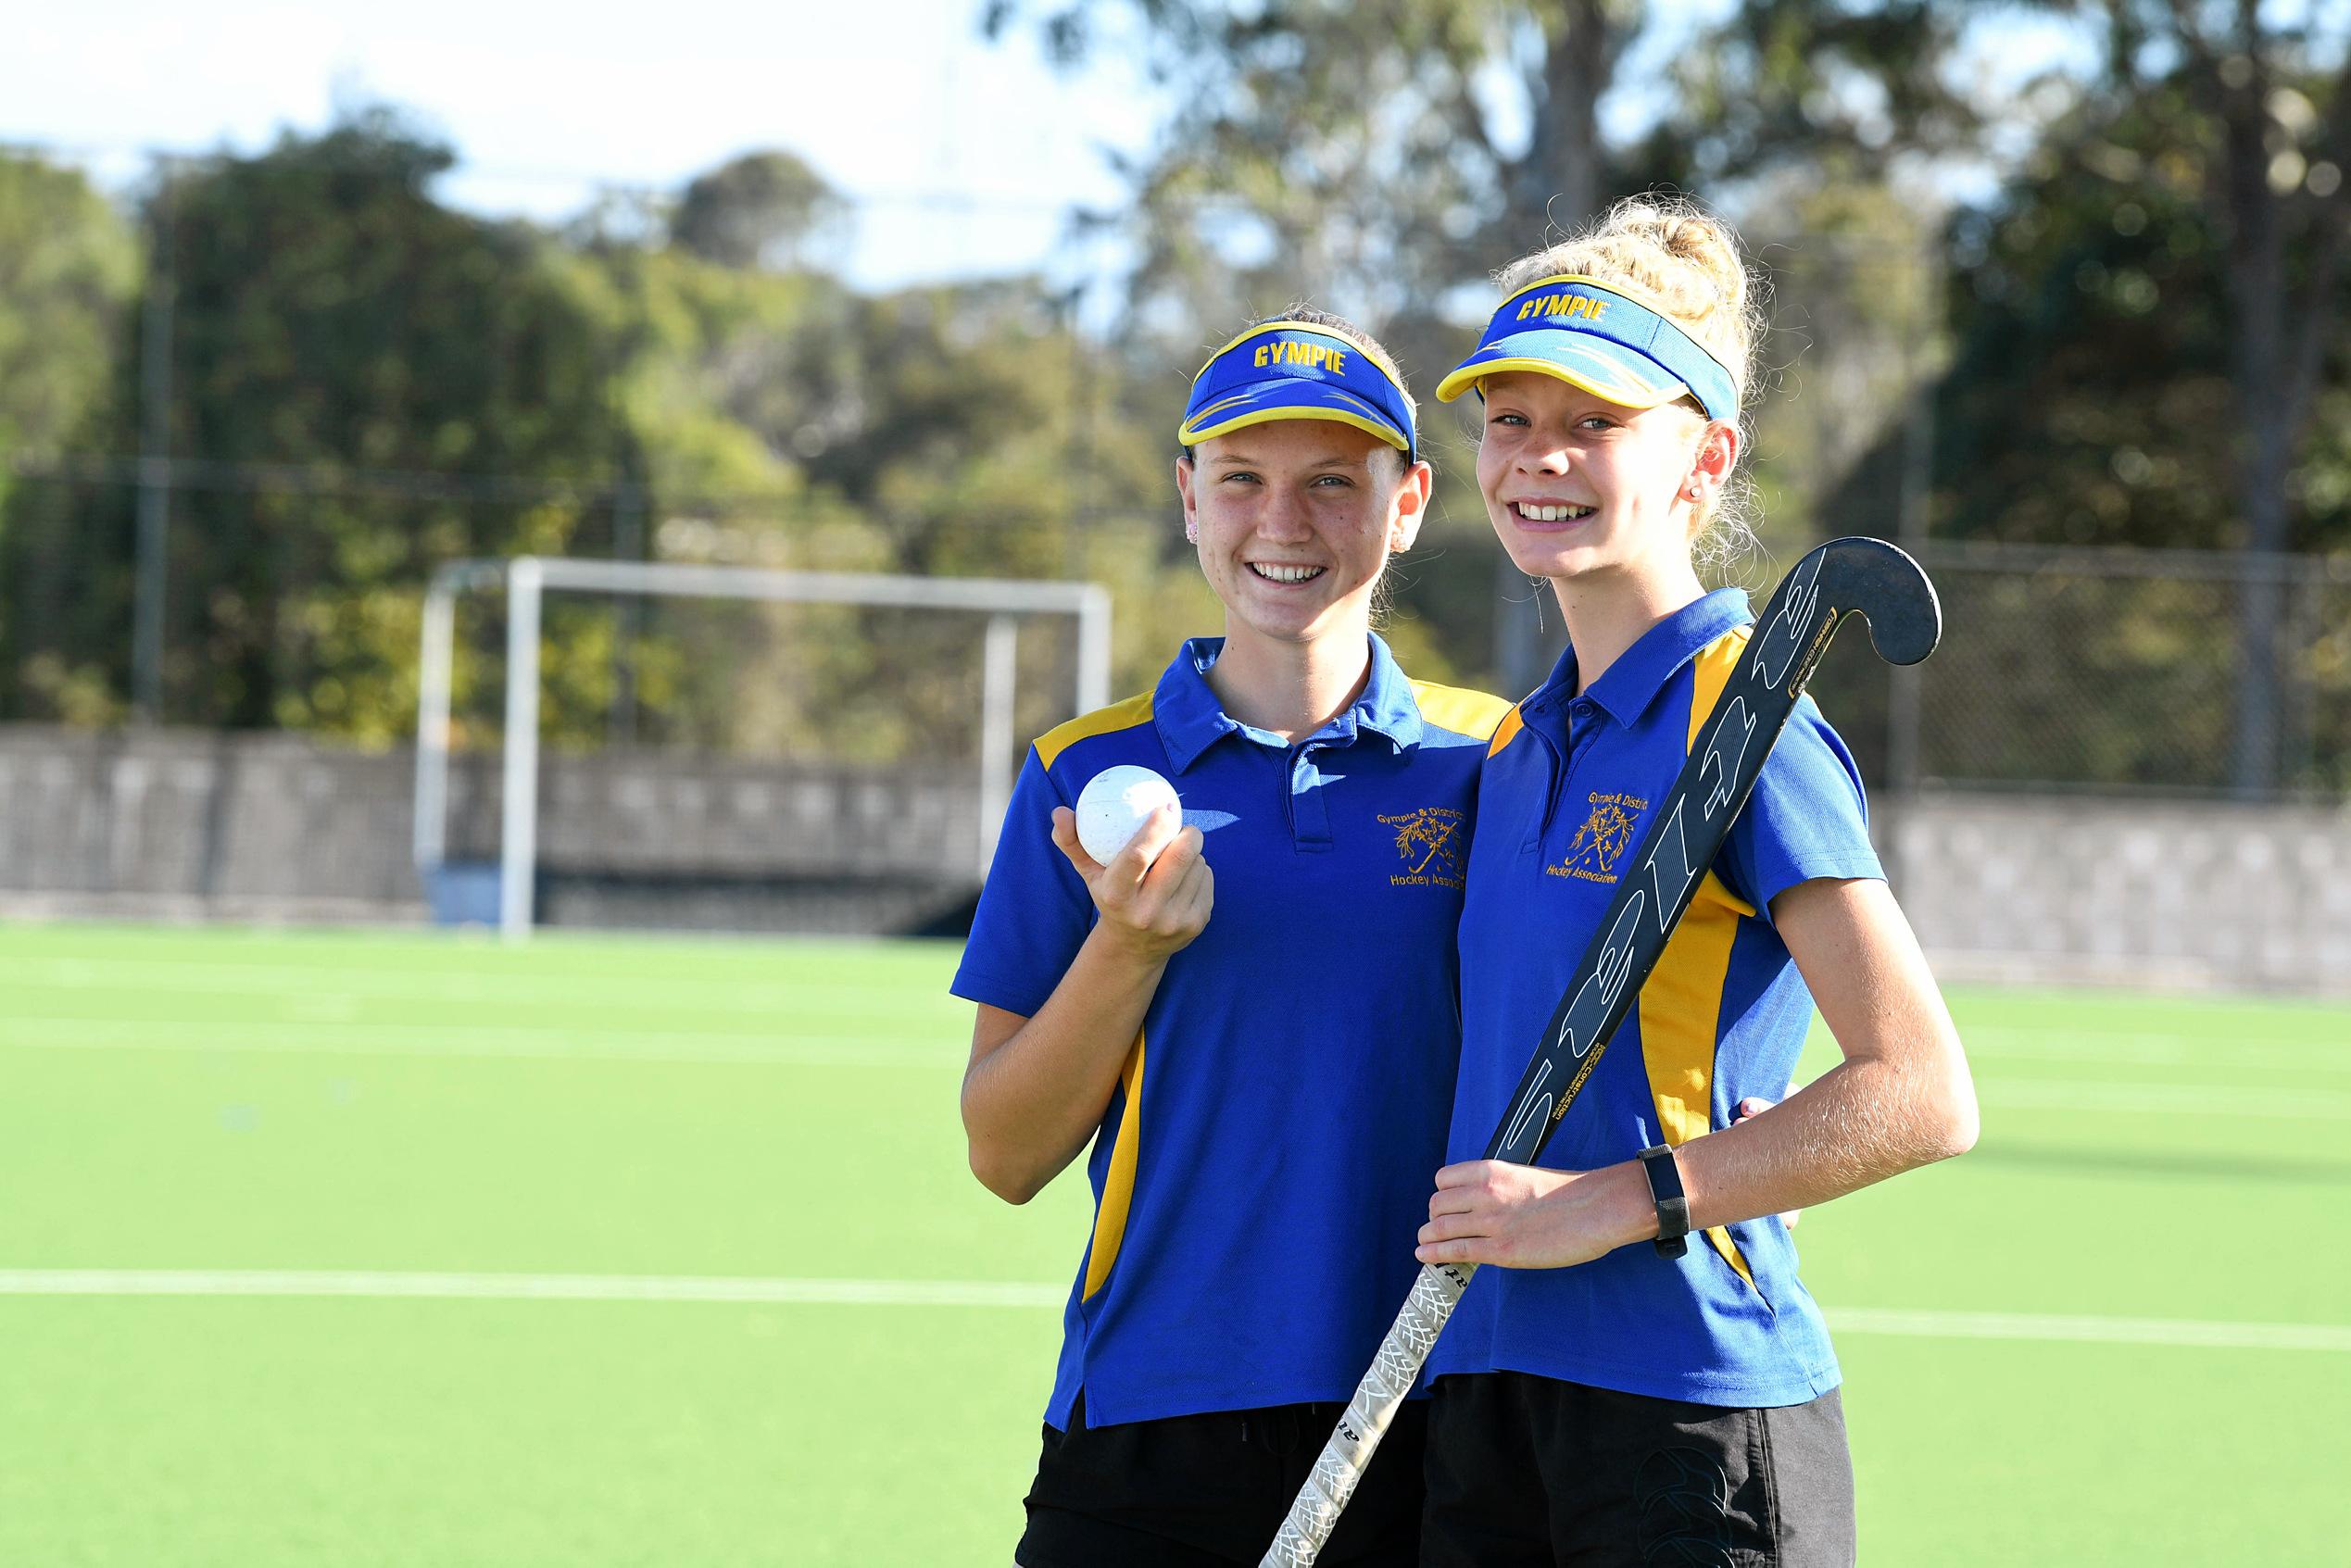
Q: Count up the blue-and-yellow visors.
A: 2